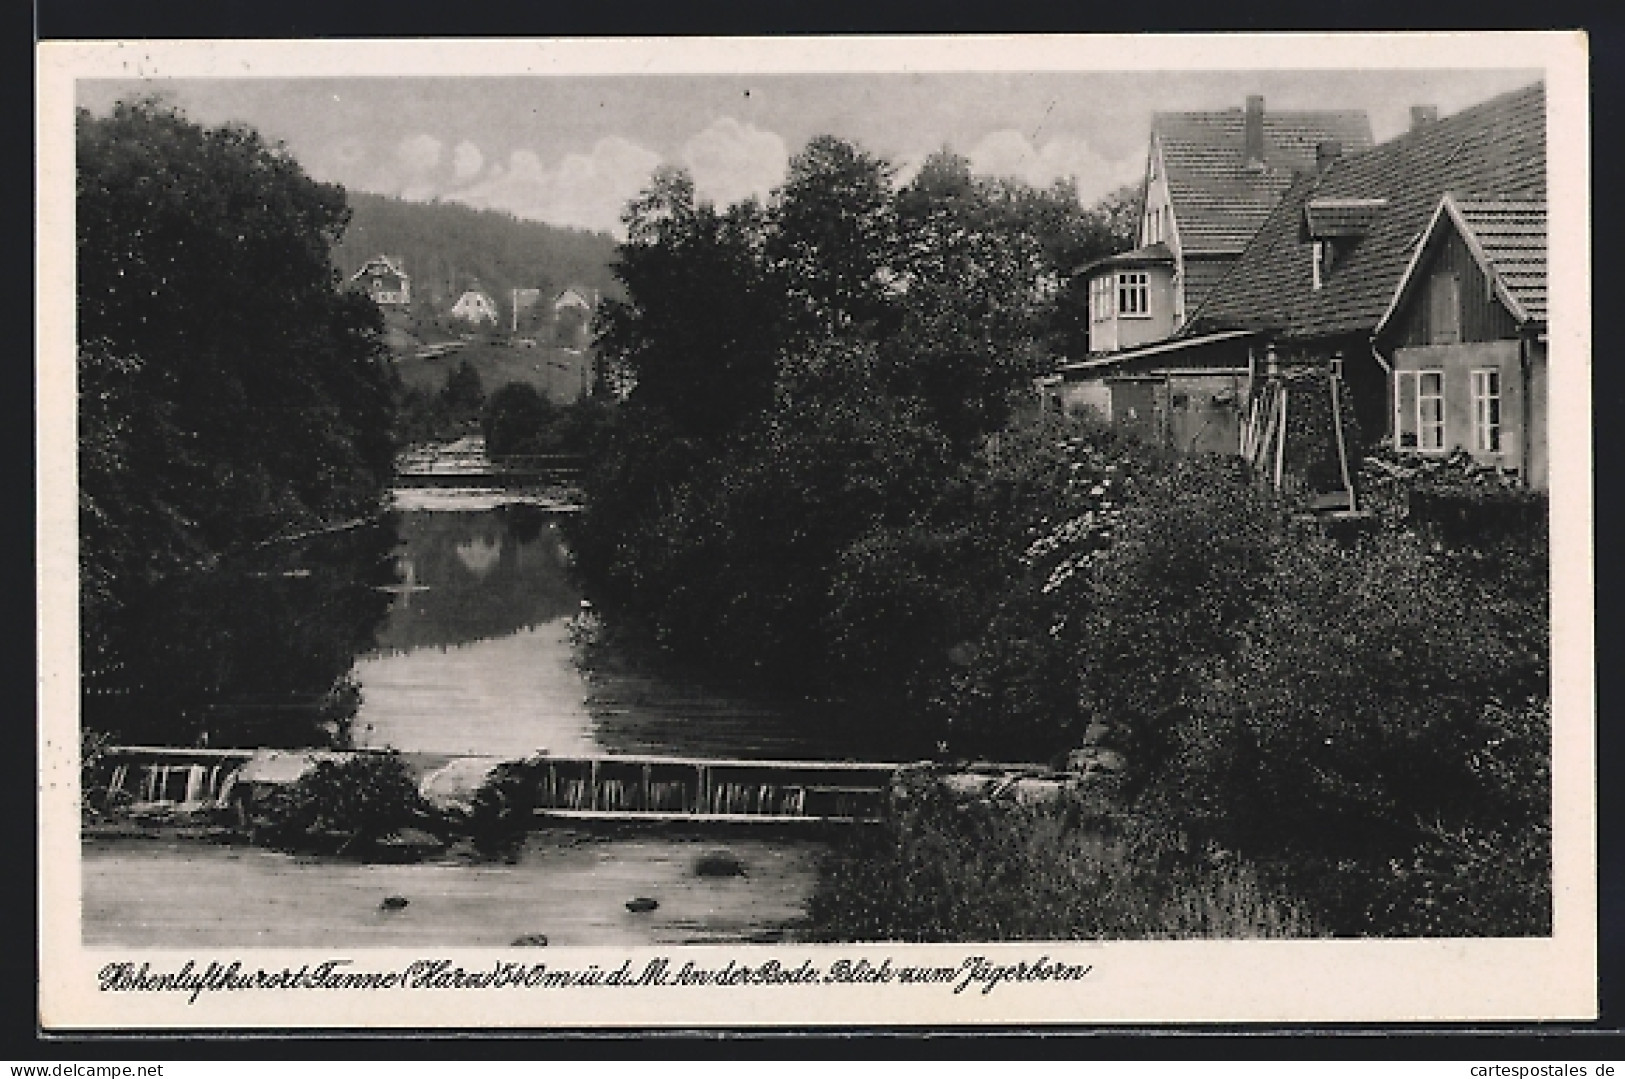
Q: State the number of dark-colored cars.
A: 0